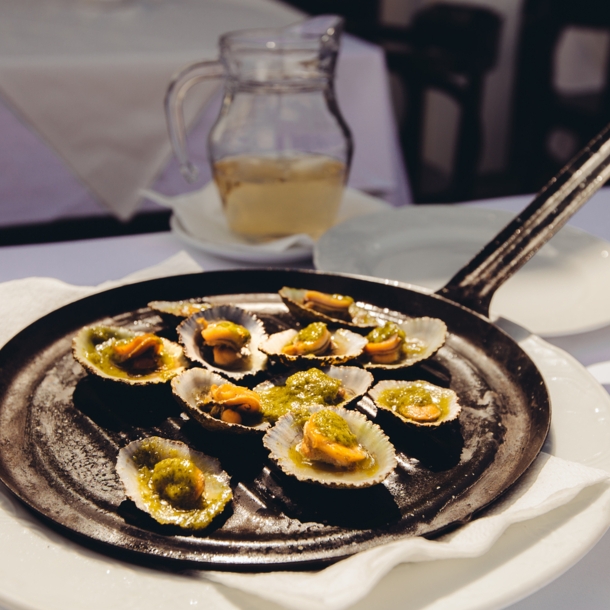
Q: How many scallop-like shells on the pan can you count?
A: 11